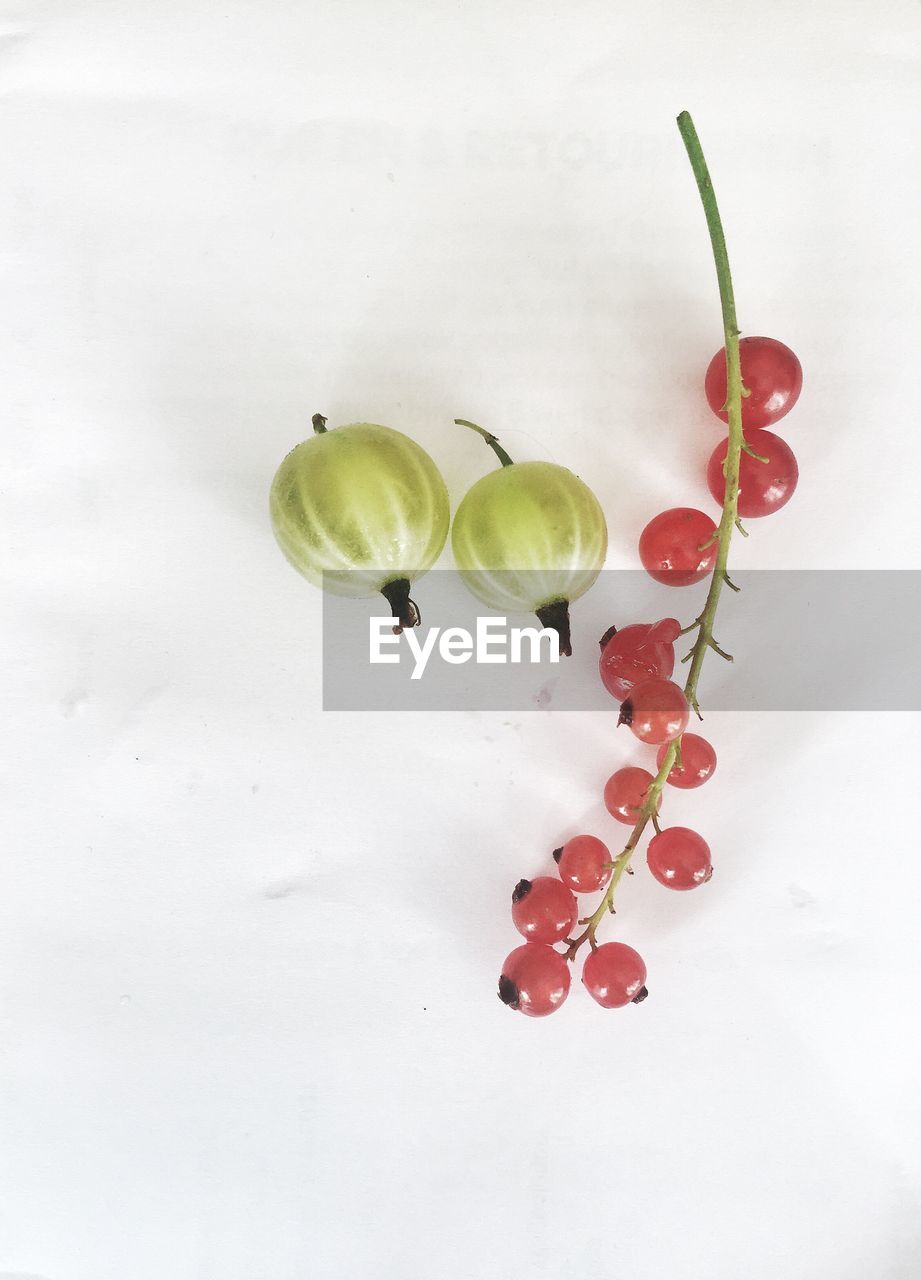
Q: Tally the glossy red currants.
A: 12